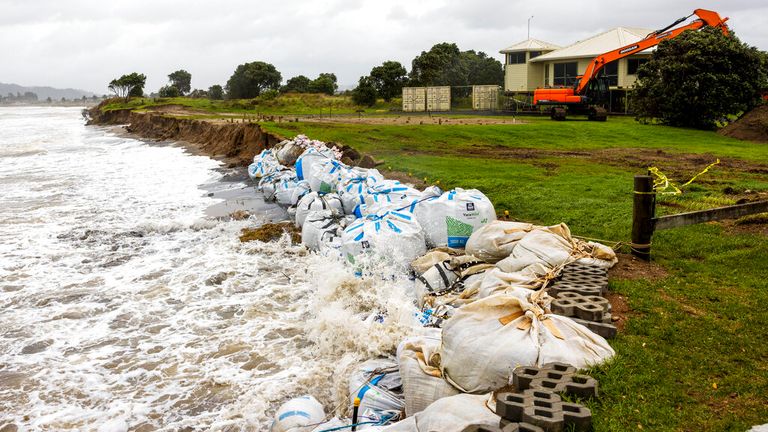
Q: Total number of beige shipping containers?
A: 3